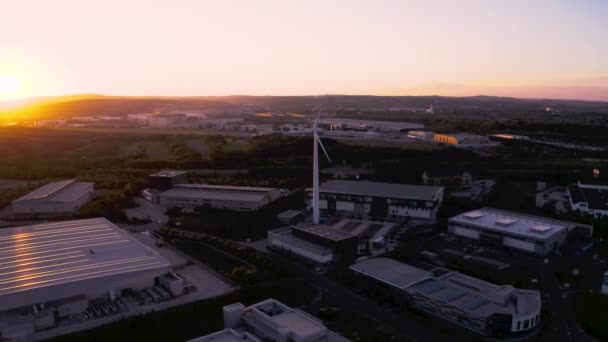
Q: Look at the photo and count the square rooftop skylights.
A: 3